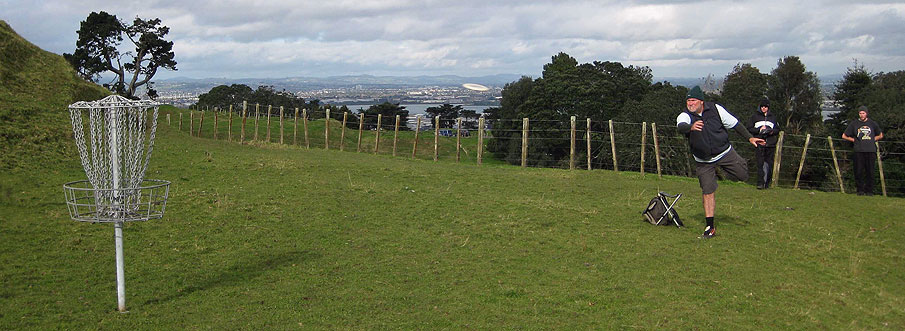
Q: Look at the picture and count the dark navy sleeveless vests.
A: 1